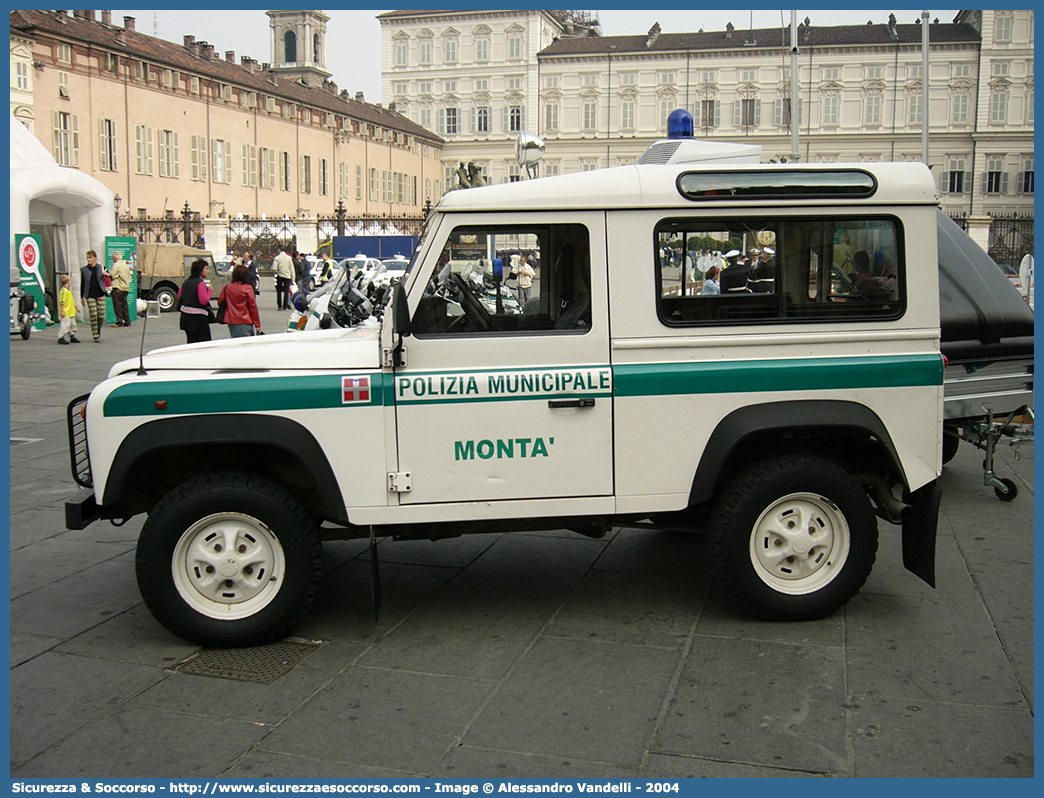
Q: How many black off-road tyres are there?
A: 2